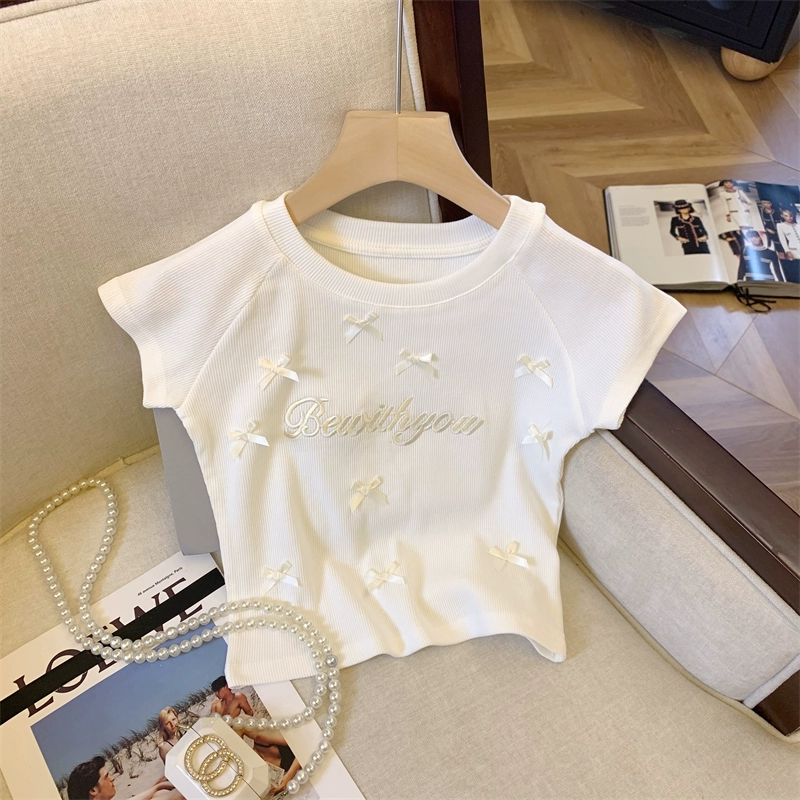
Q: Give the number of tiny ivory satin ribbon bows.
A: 10